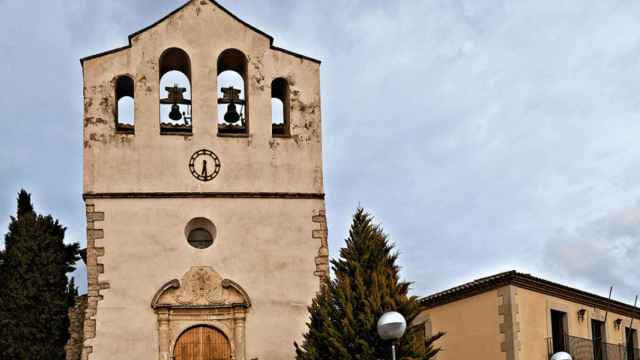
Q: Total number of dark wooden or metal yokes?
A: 2